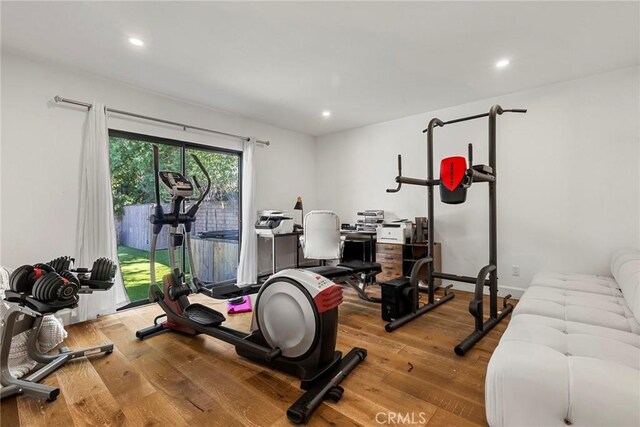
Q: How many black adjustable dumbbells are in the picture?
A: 2